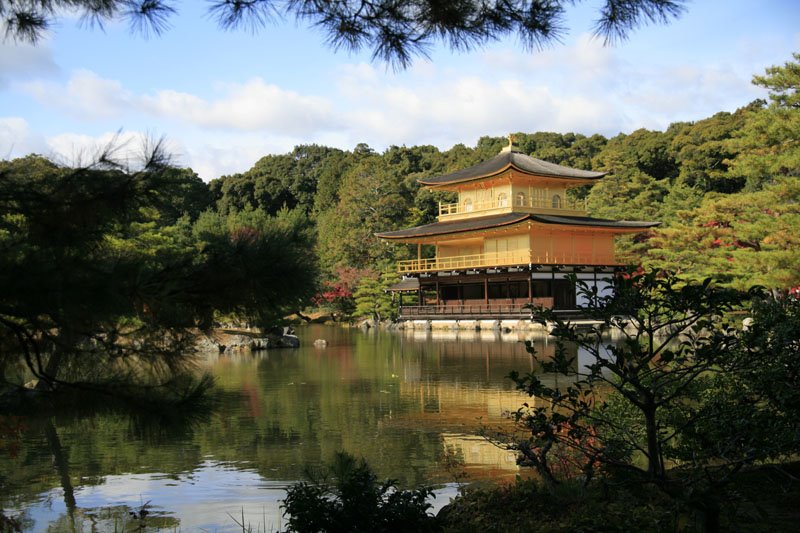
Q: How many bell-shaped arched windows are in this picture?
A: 4